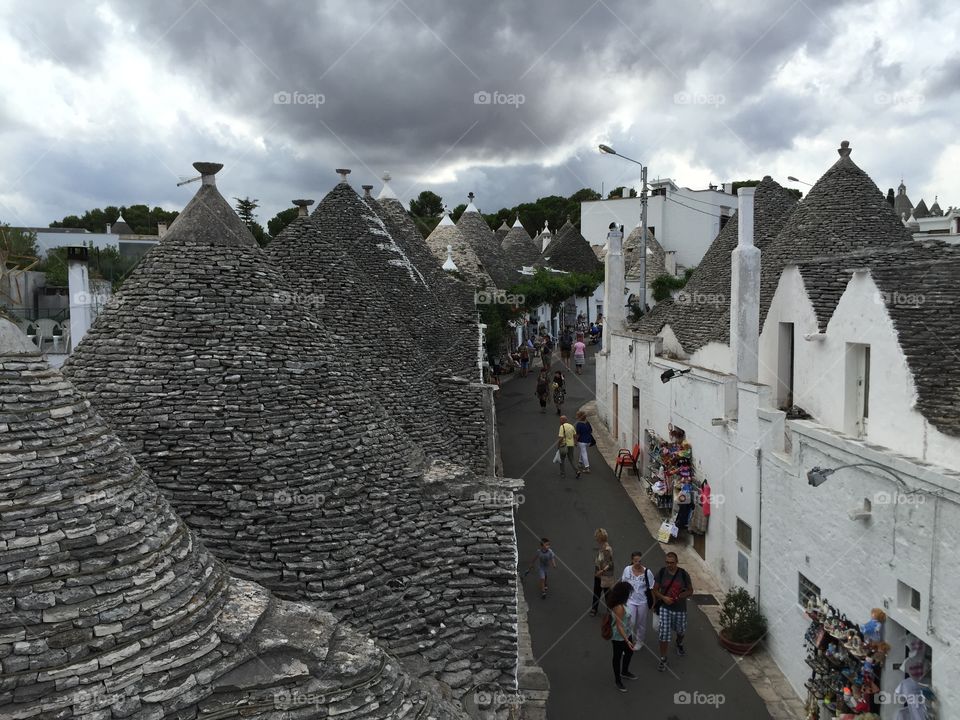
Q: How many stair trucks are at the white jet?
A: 0